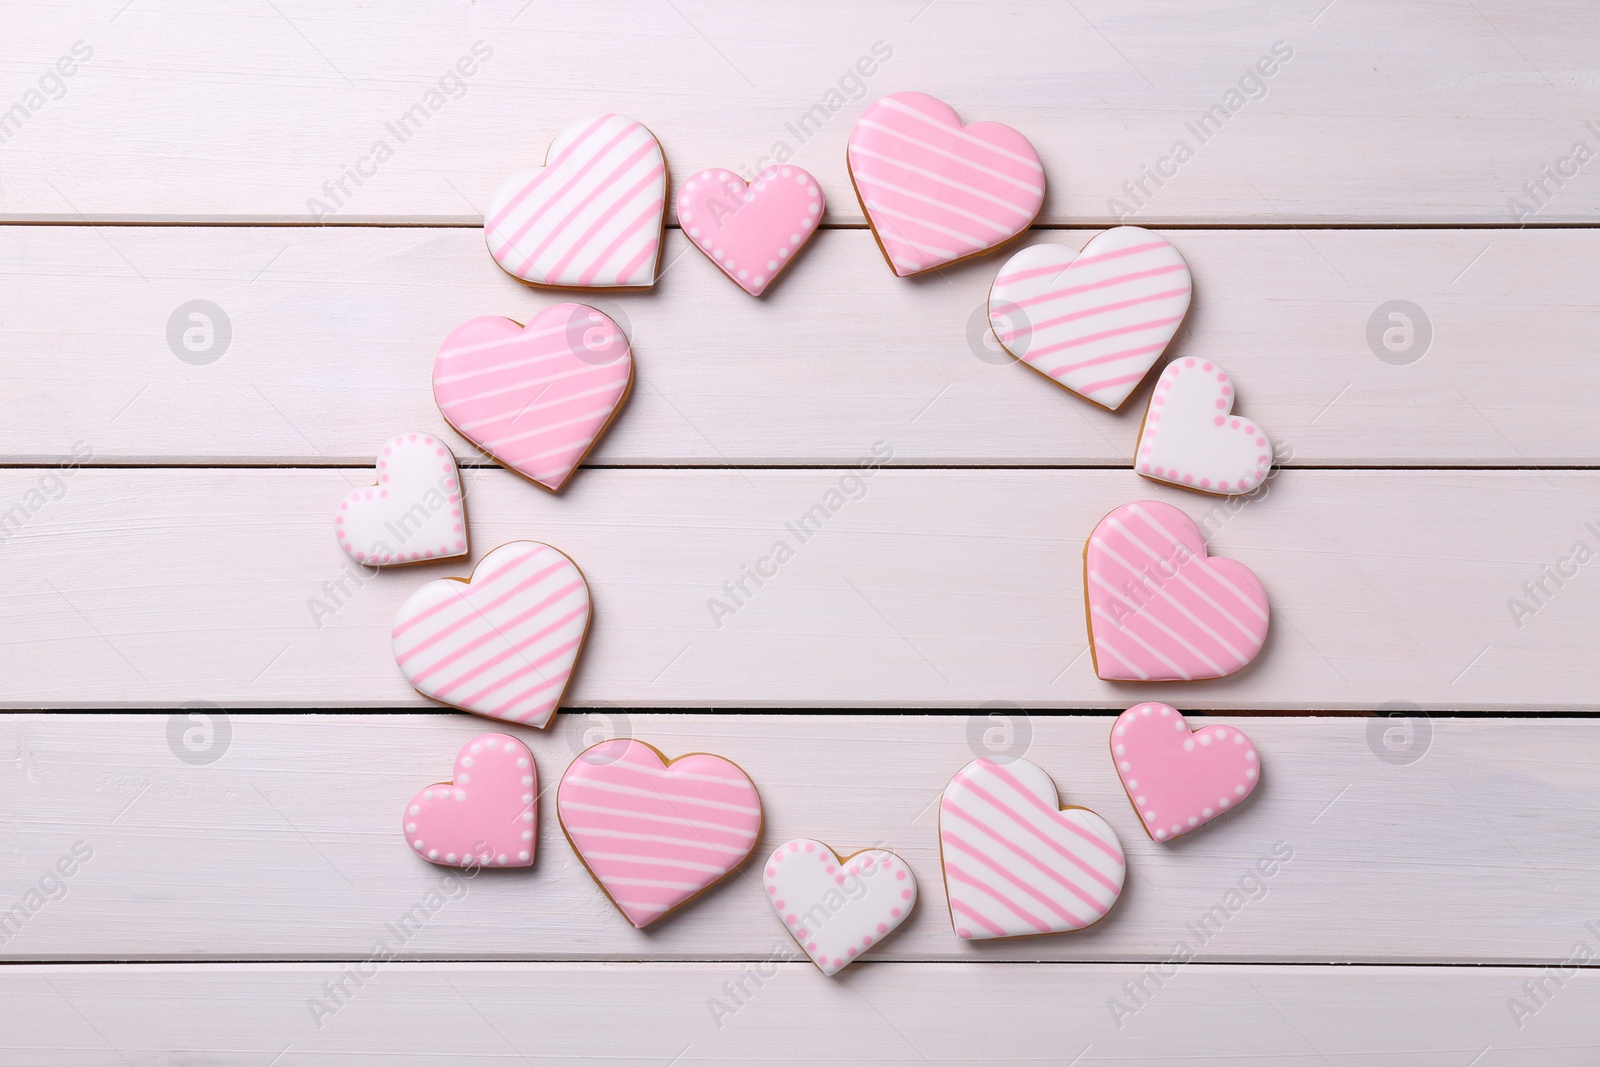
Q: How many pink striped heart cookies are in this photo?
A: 4